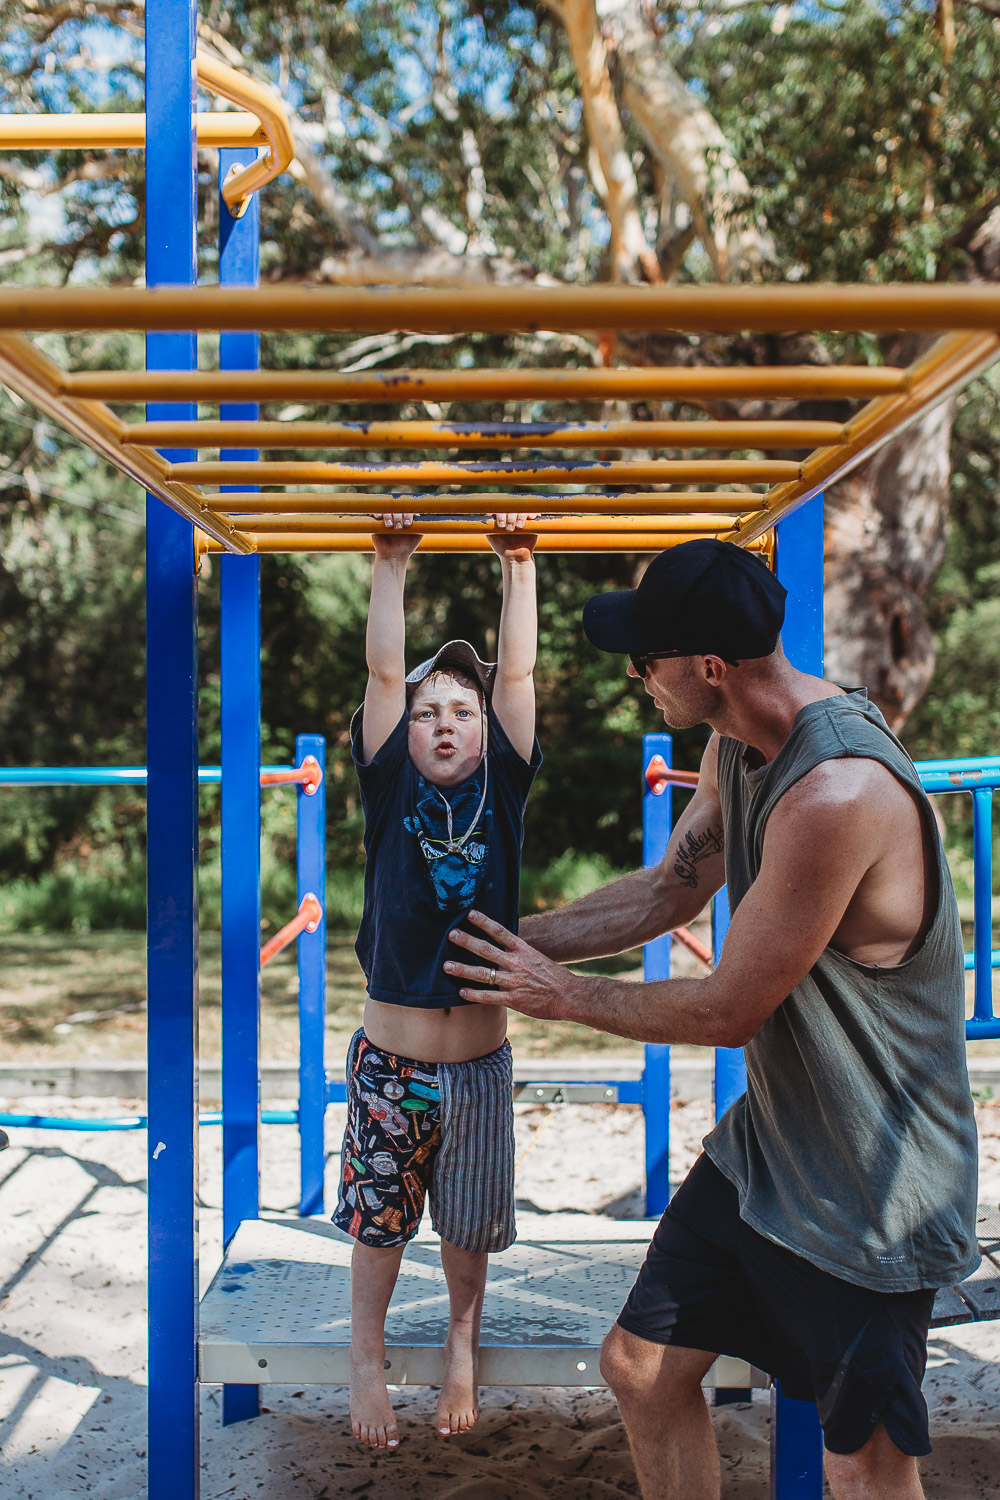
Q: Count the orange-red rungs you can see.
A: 4